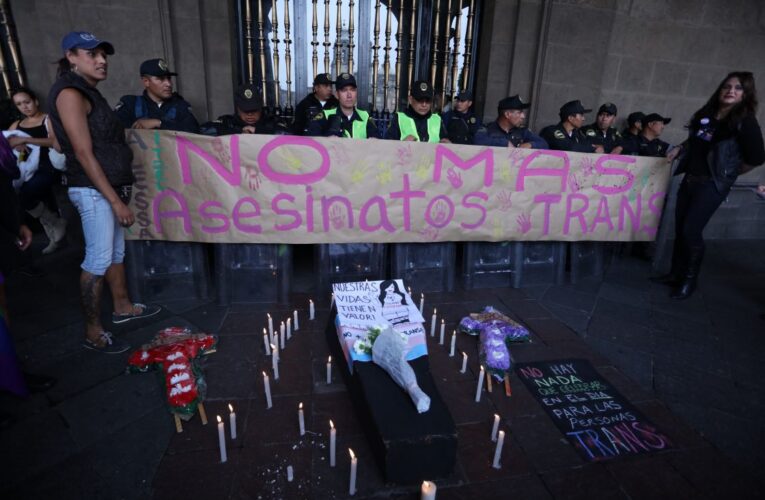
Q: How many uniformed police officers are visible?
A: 11